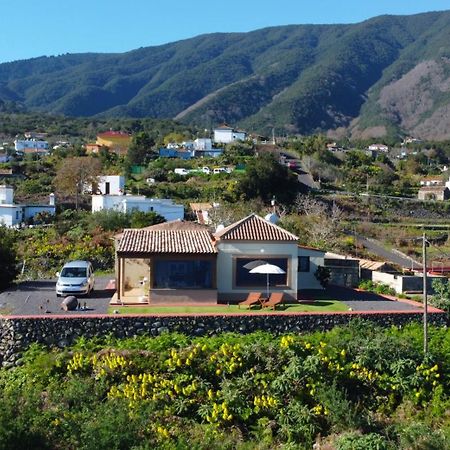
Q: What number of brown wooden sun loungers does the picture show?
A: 2